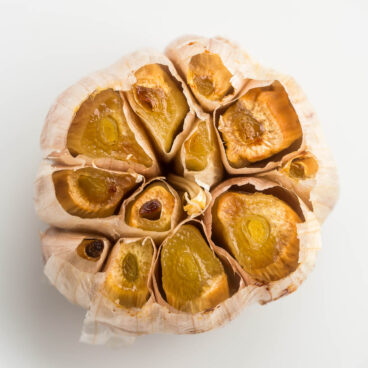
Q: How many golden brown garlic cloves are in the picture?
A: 12